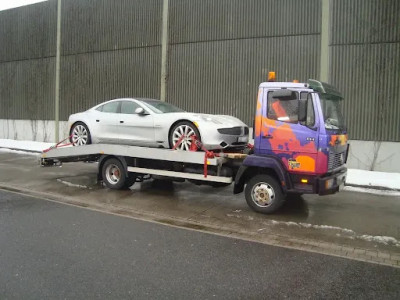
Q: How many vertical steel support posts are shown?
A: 3